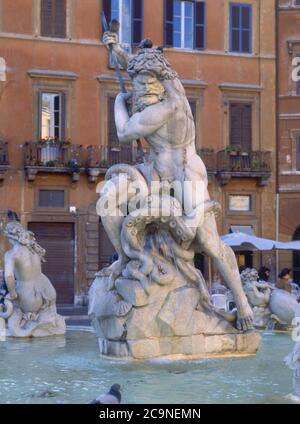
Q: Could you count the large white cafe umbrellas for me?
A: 2